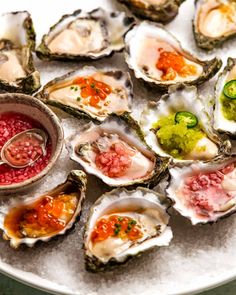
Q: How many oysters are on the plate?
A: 12